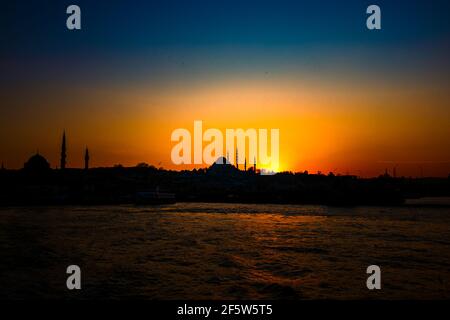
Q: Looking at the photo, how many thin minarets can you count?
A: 6